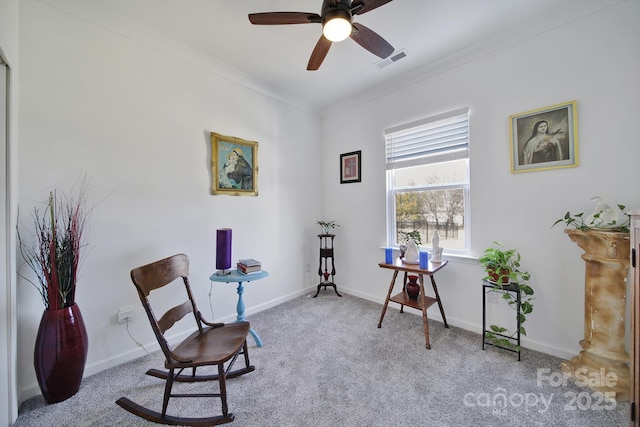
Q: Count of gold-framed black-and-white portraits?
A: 1